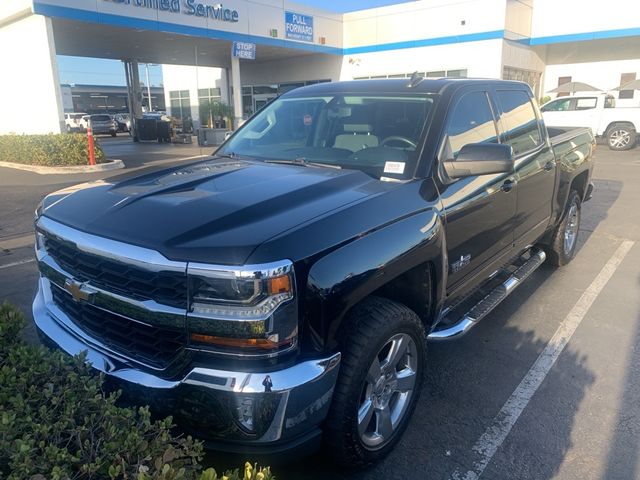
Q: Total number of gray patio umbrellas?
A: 2